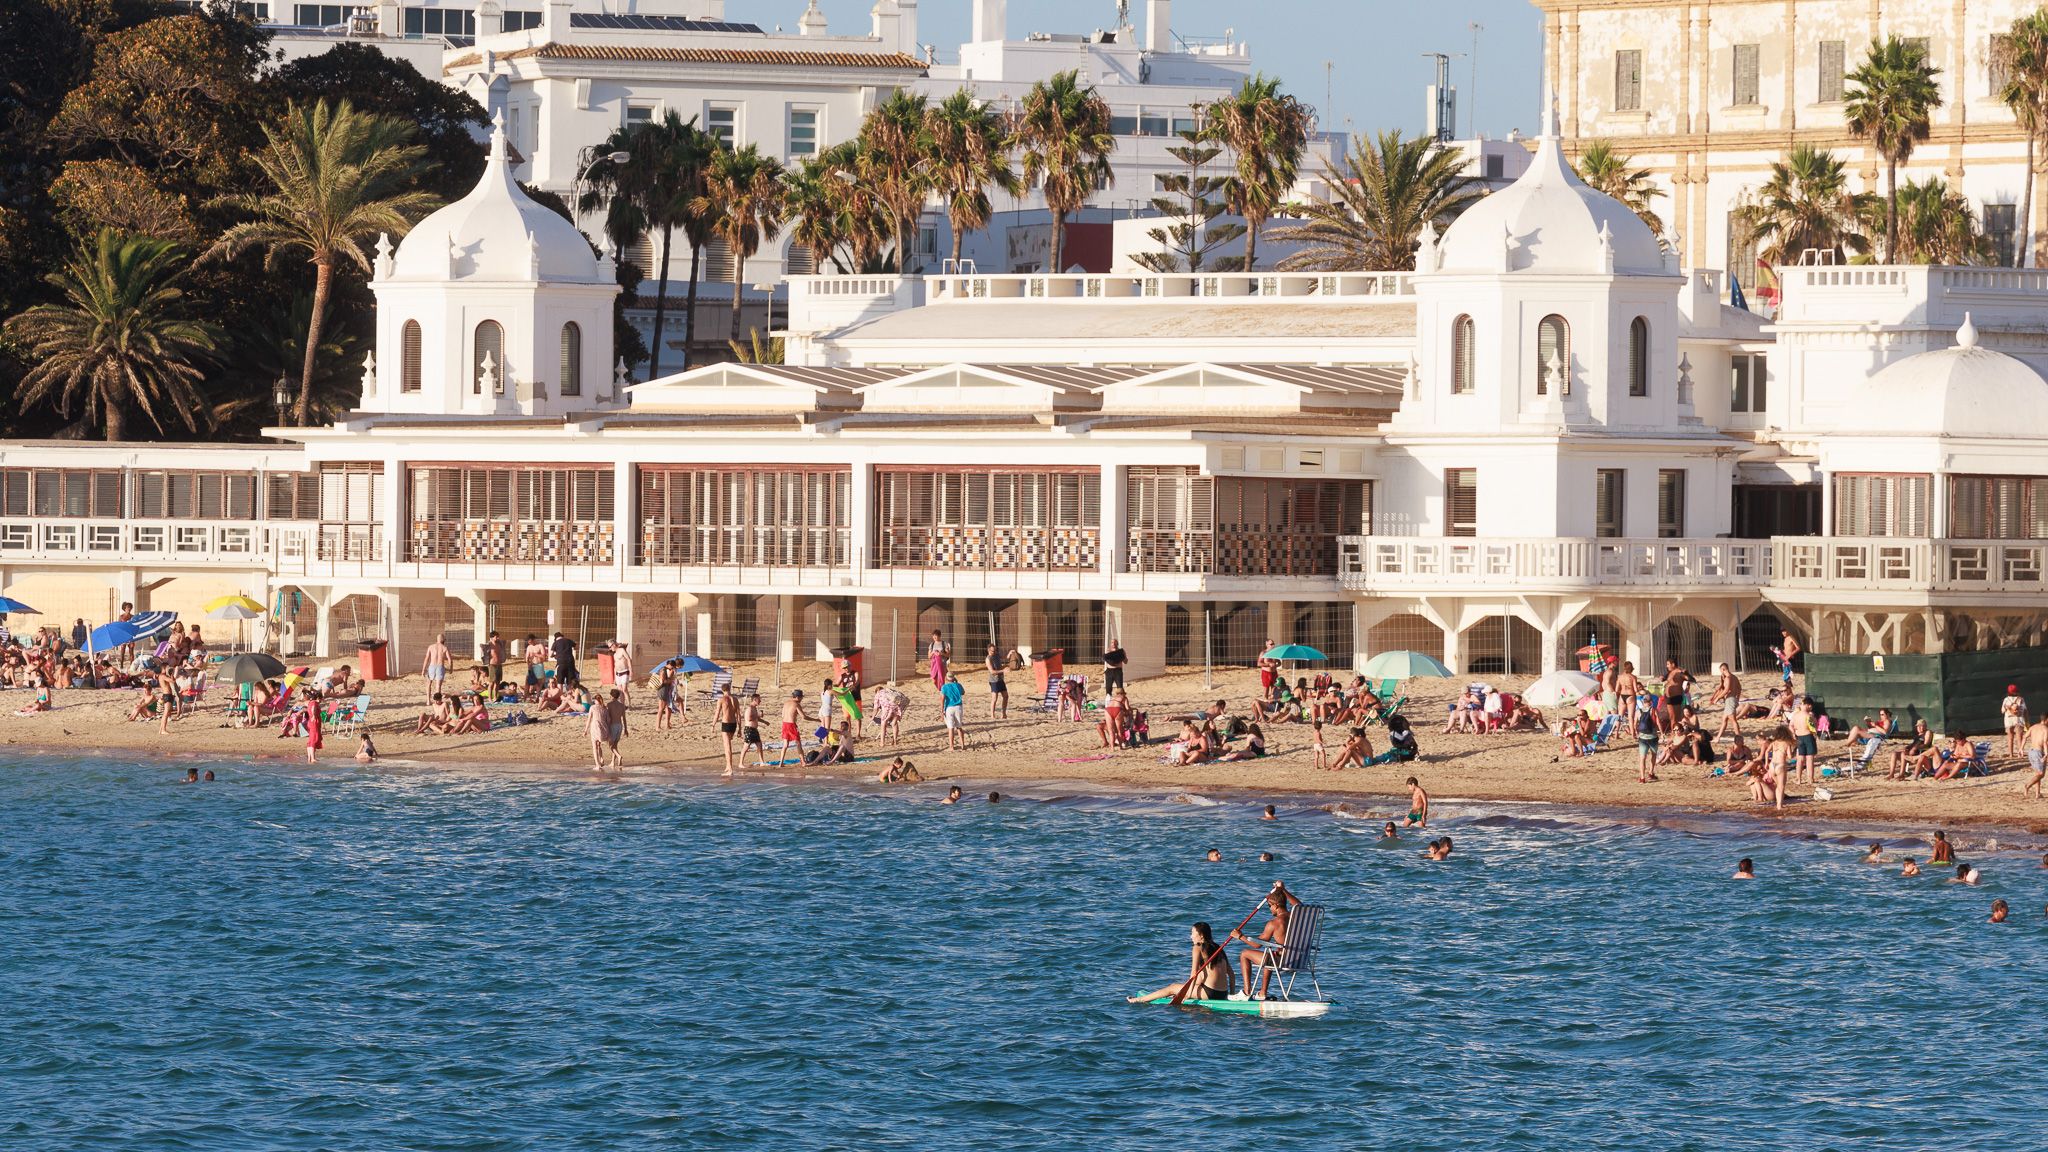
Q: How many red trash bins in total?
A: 5